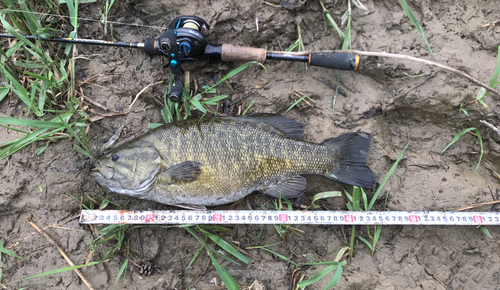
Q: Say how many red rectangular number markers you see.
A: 6